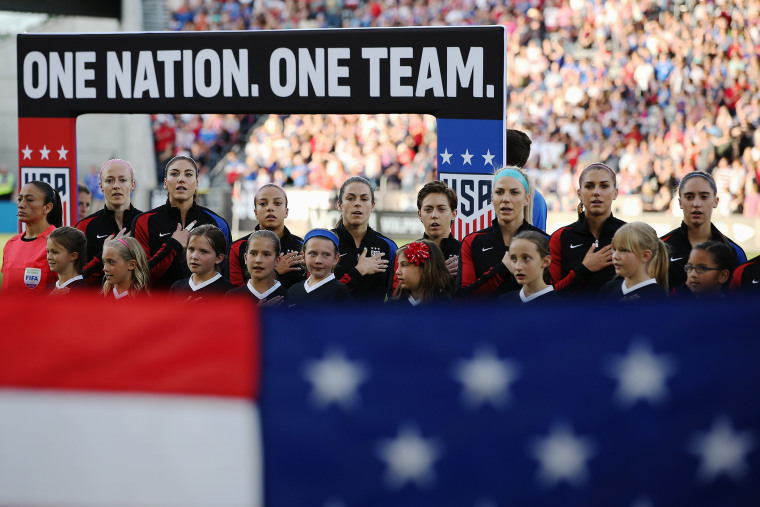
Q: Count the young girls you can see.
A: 9